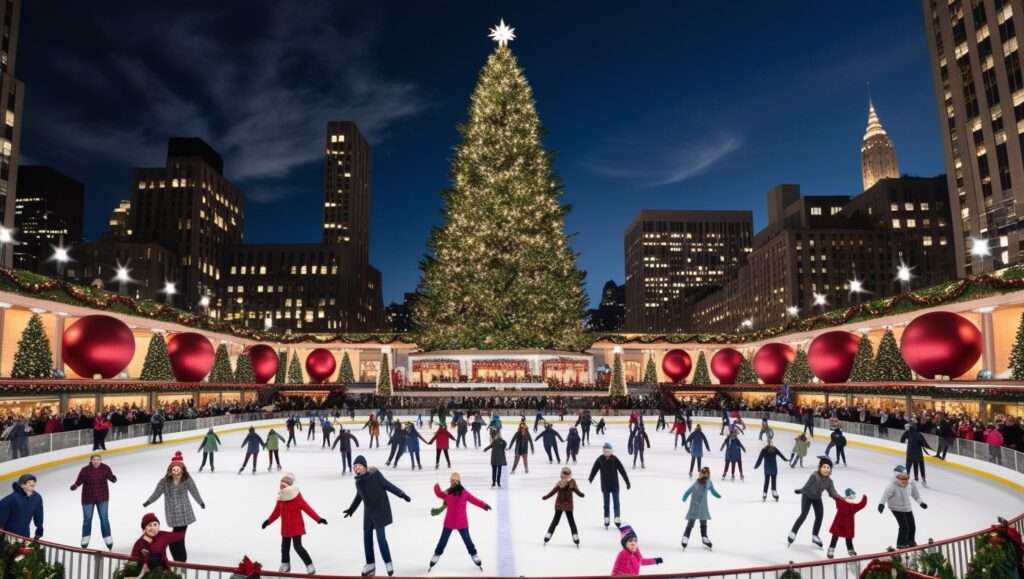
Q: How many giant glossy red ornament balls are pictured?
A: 9